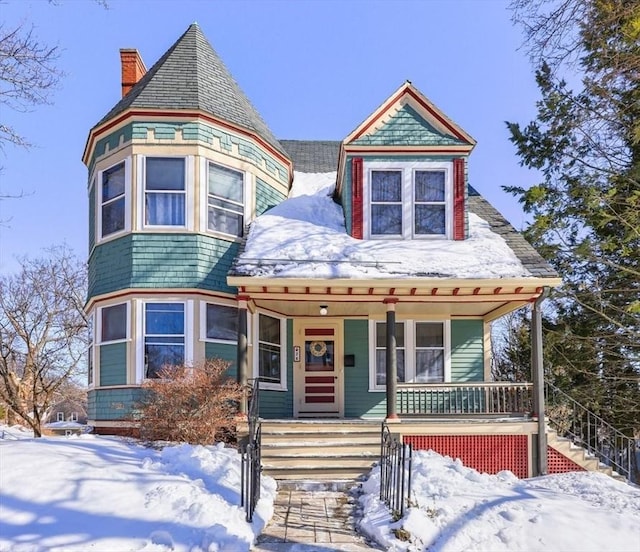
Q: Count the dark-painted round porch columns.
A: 3